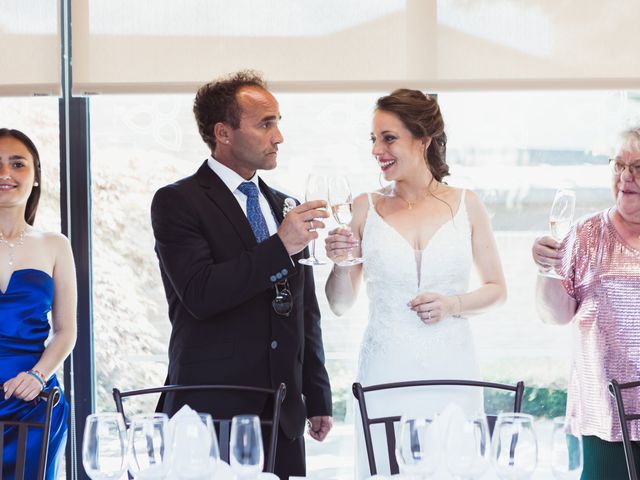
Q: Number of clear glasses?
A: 11